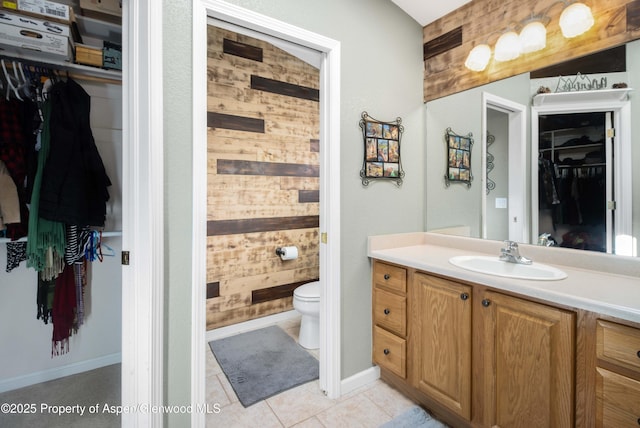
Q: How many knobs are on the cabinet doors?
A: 2